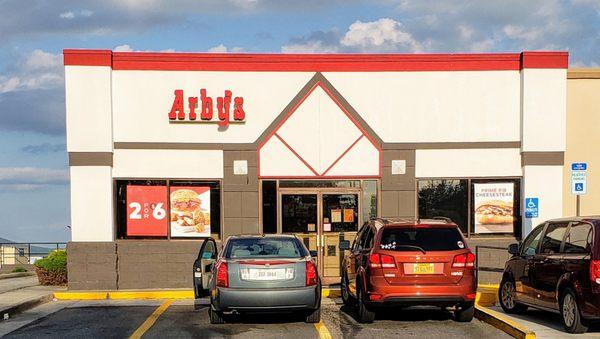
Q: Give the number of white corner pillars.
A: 2